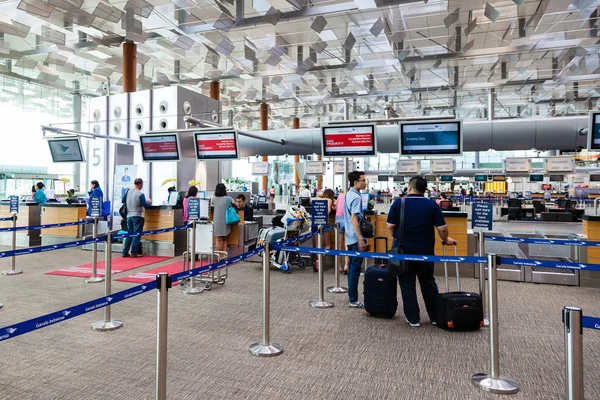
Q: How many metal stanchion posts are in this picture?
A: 11